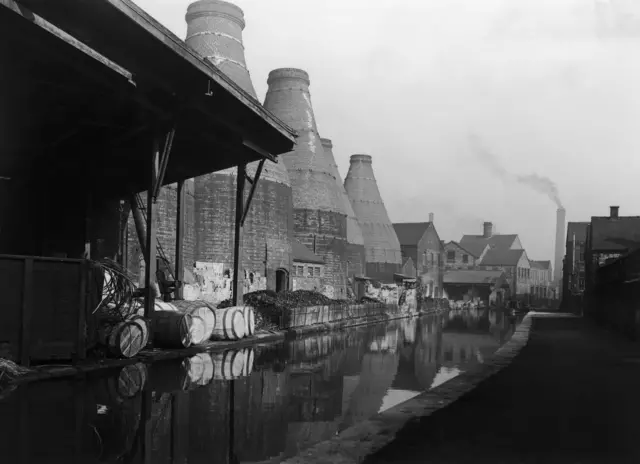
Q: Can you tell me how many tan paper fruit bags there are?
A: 0